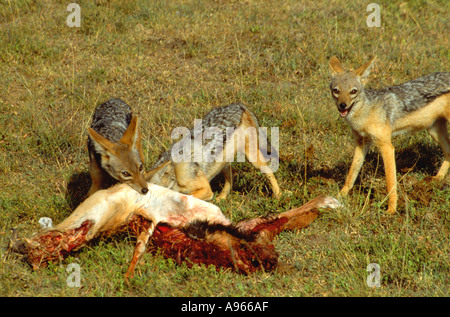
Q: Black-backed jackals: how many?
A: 3